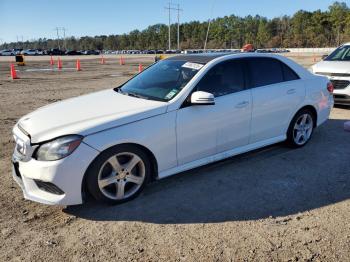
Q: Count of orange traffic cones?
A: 7